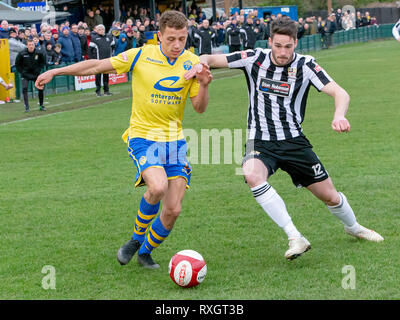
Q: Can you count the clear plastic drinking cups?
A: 0